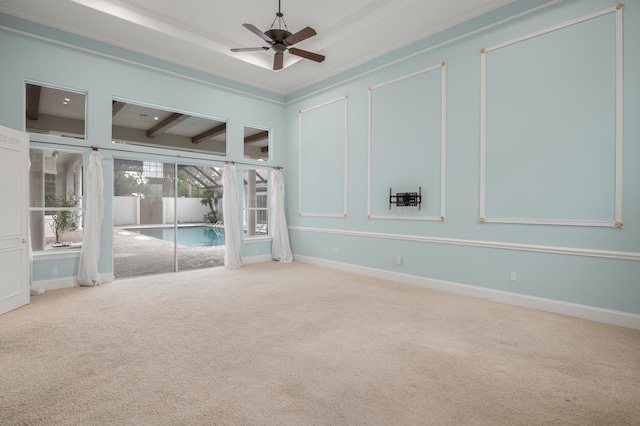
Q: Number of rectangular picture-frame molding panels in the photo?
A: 3